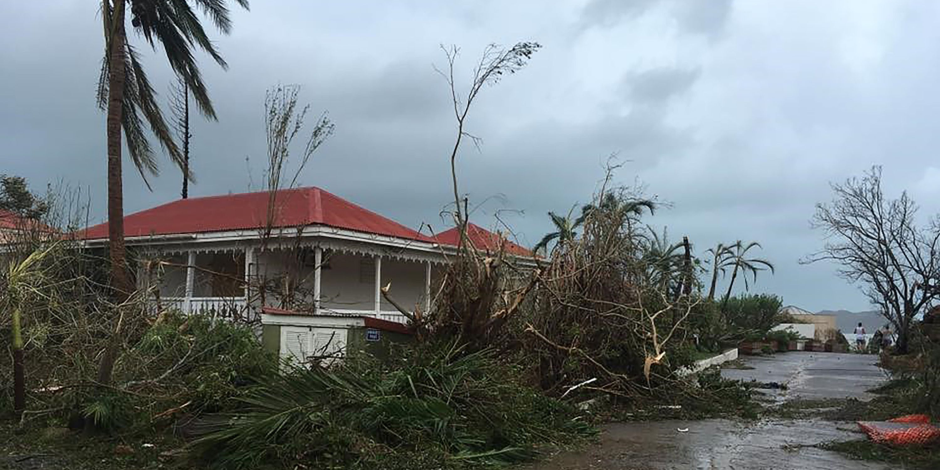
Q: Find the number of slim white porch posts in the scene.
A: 5